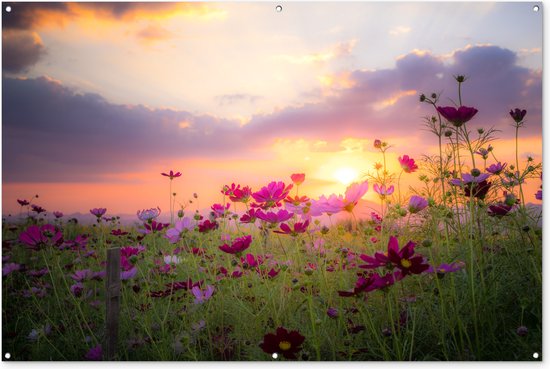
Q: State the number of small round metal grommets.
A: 6